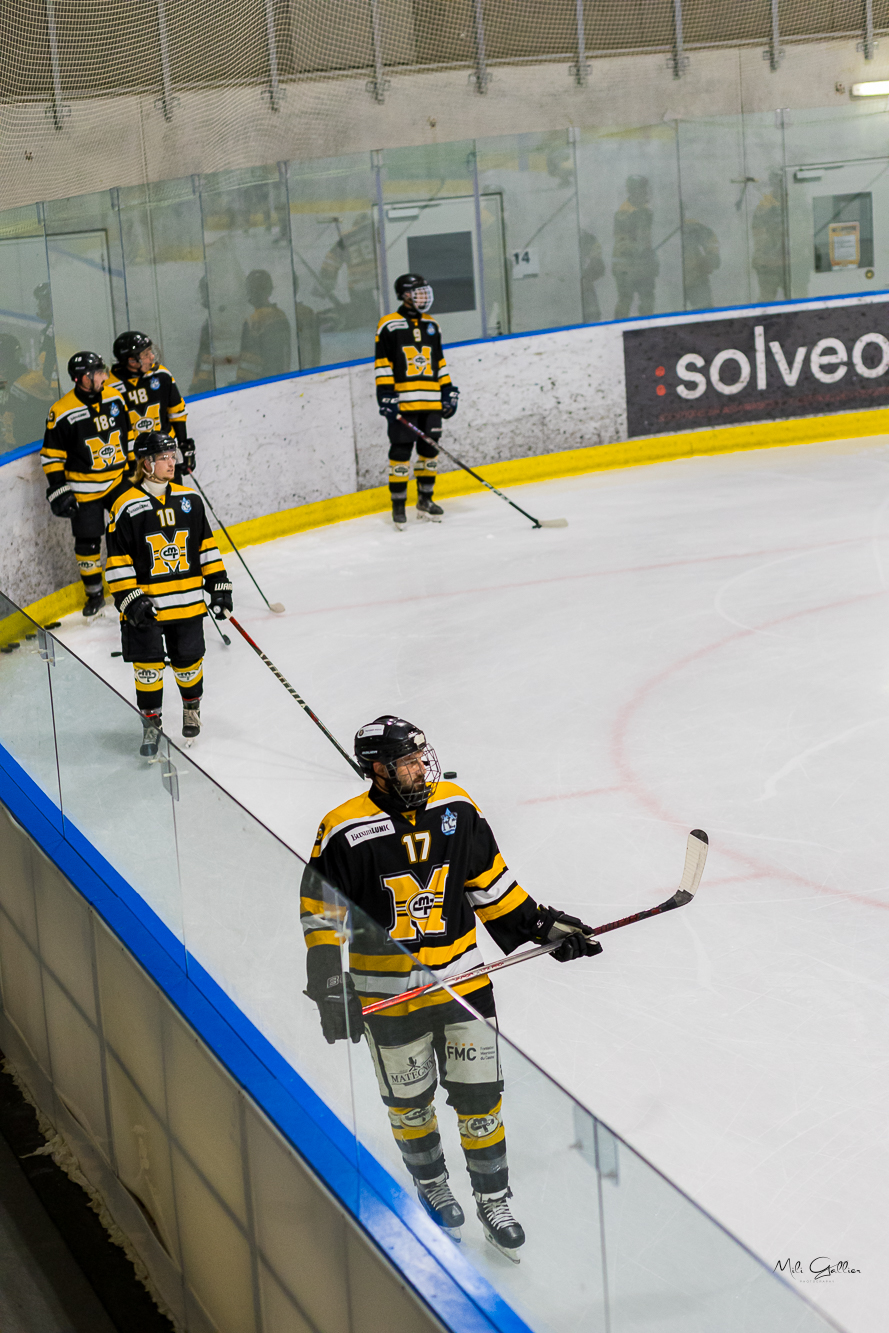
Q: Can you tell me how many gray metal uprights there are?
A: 9